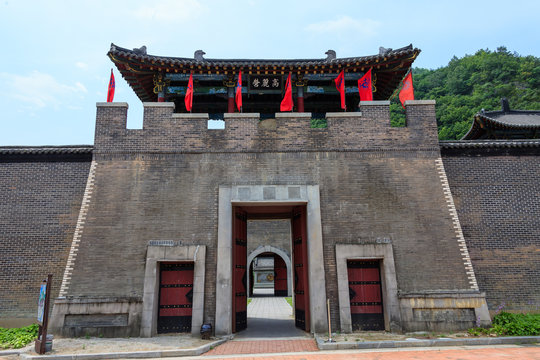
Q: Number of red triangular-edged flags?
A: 7